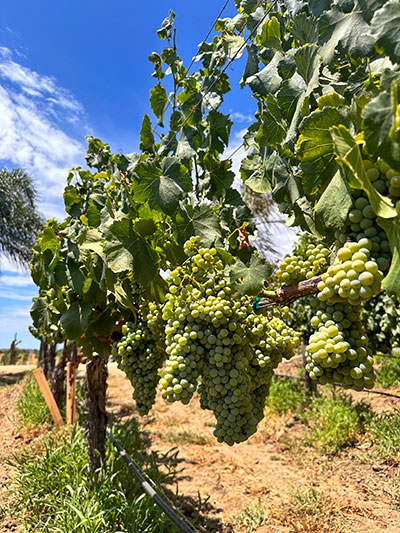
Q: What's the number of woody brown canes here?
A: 1